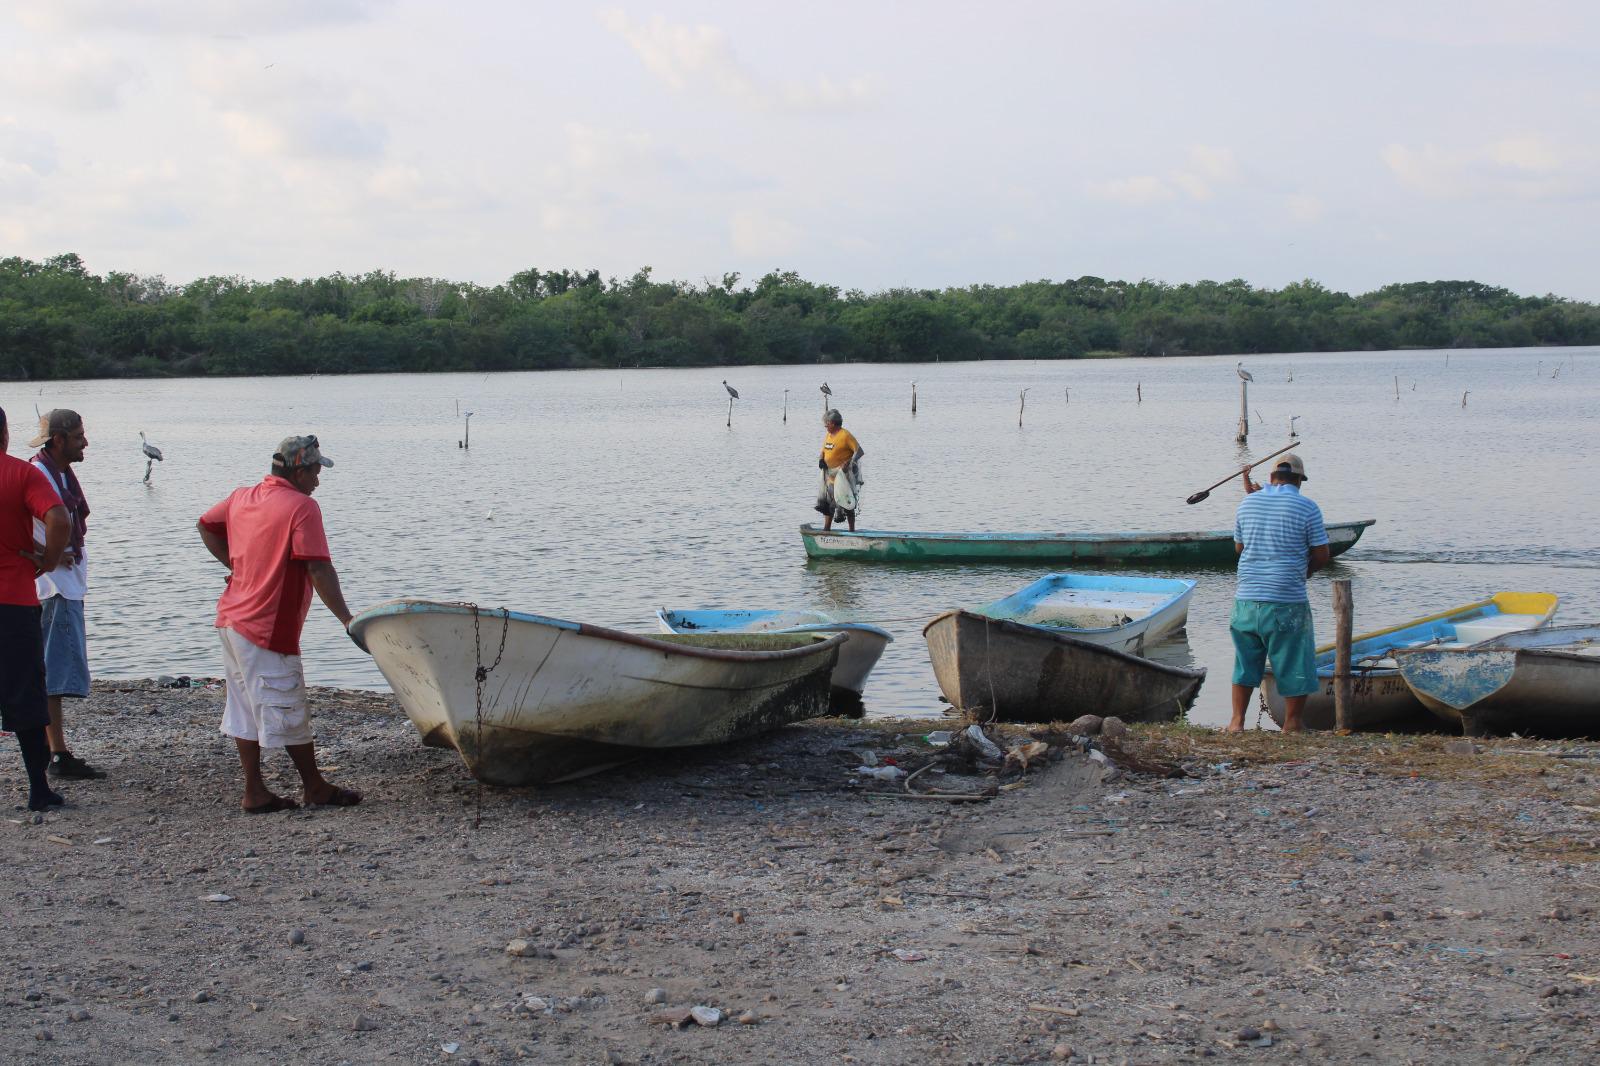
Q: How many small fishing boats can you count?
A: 7